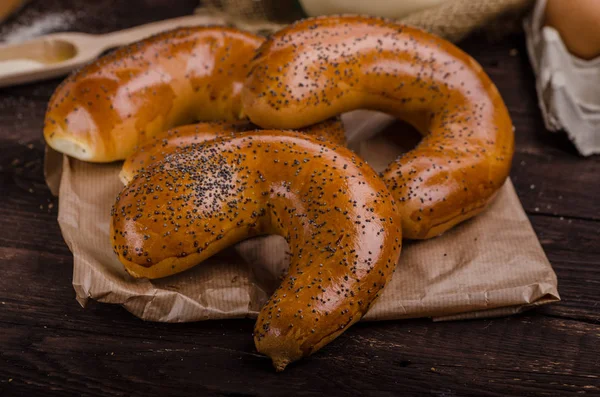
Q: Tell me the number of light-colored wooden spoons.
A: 1